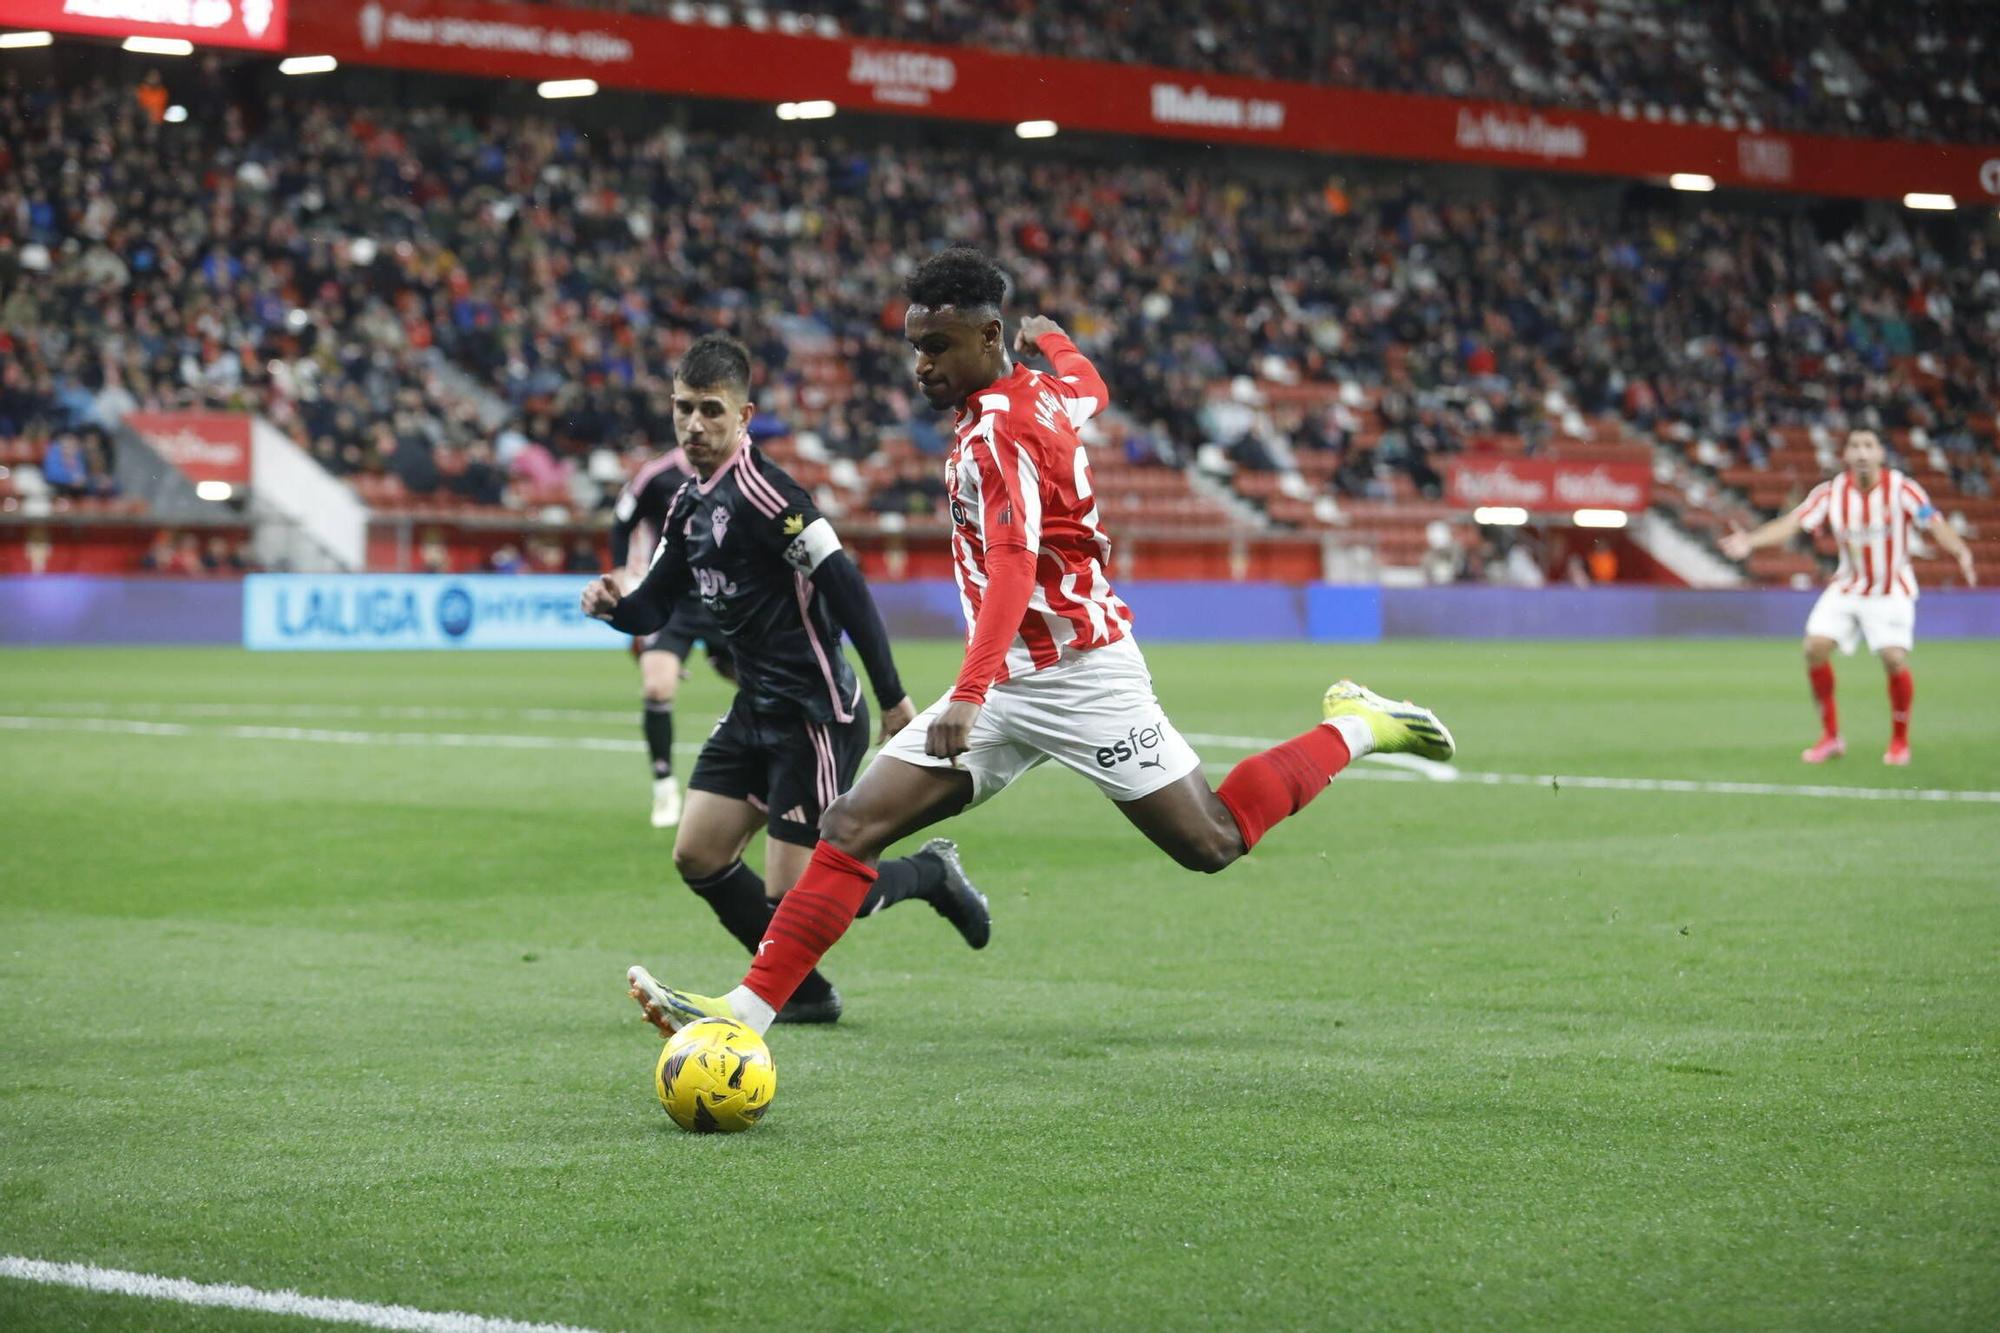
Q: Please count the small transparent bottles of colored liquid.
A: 0